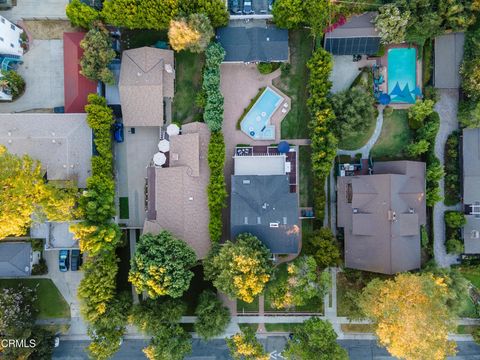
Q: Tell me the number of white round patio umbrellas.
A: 3